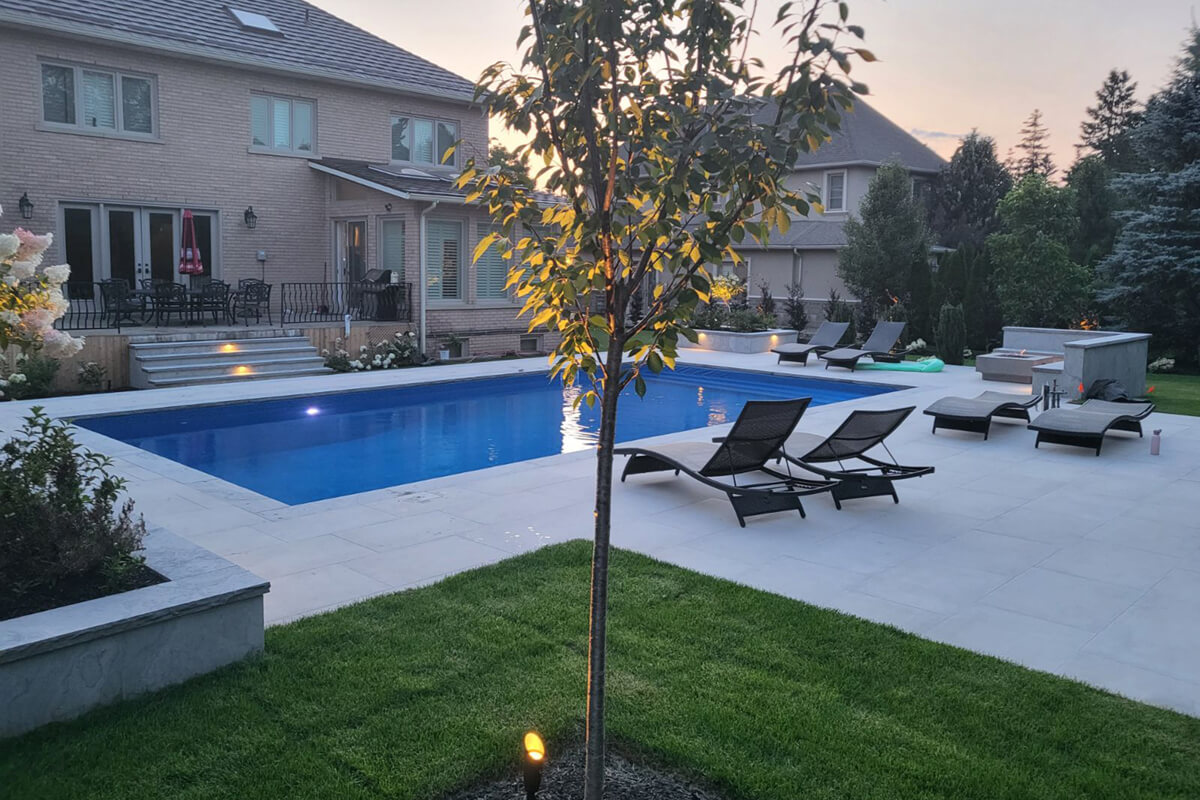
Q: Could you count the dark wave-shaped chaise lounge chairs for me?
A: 6